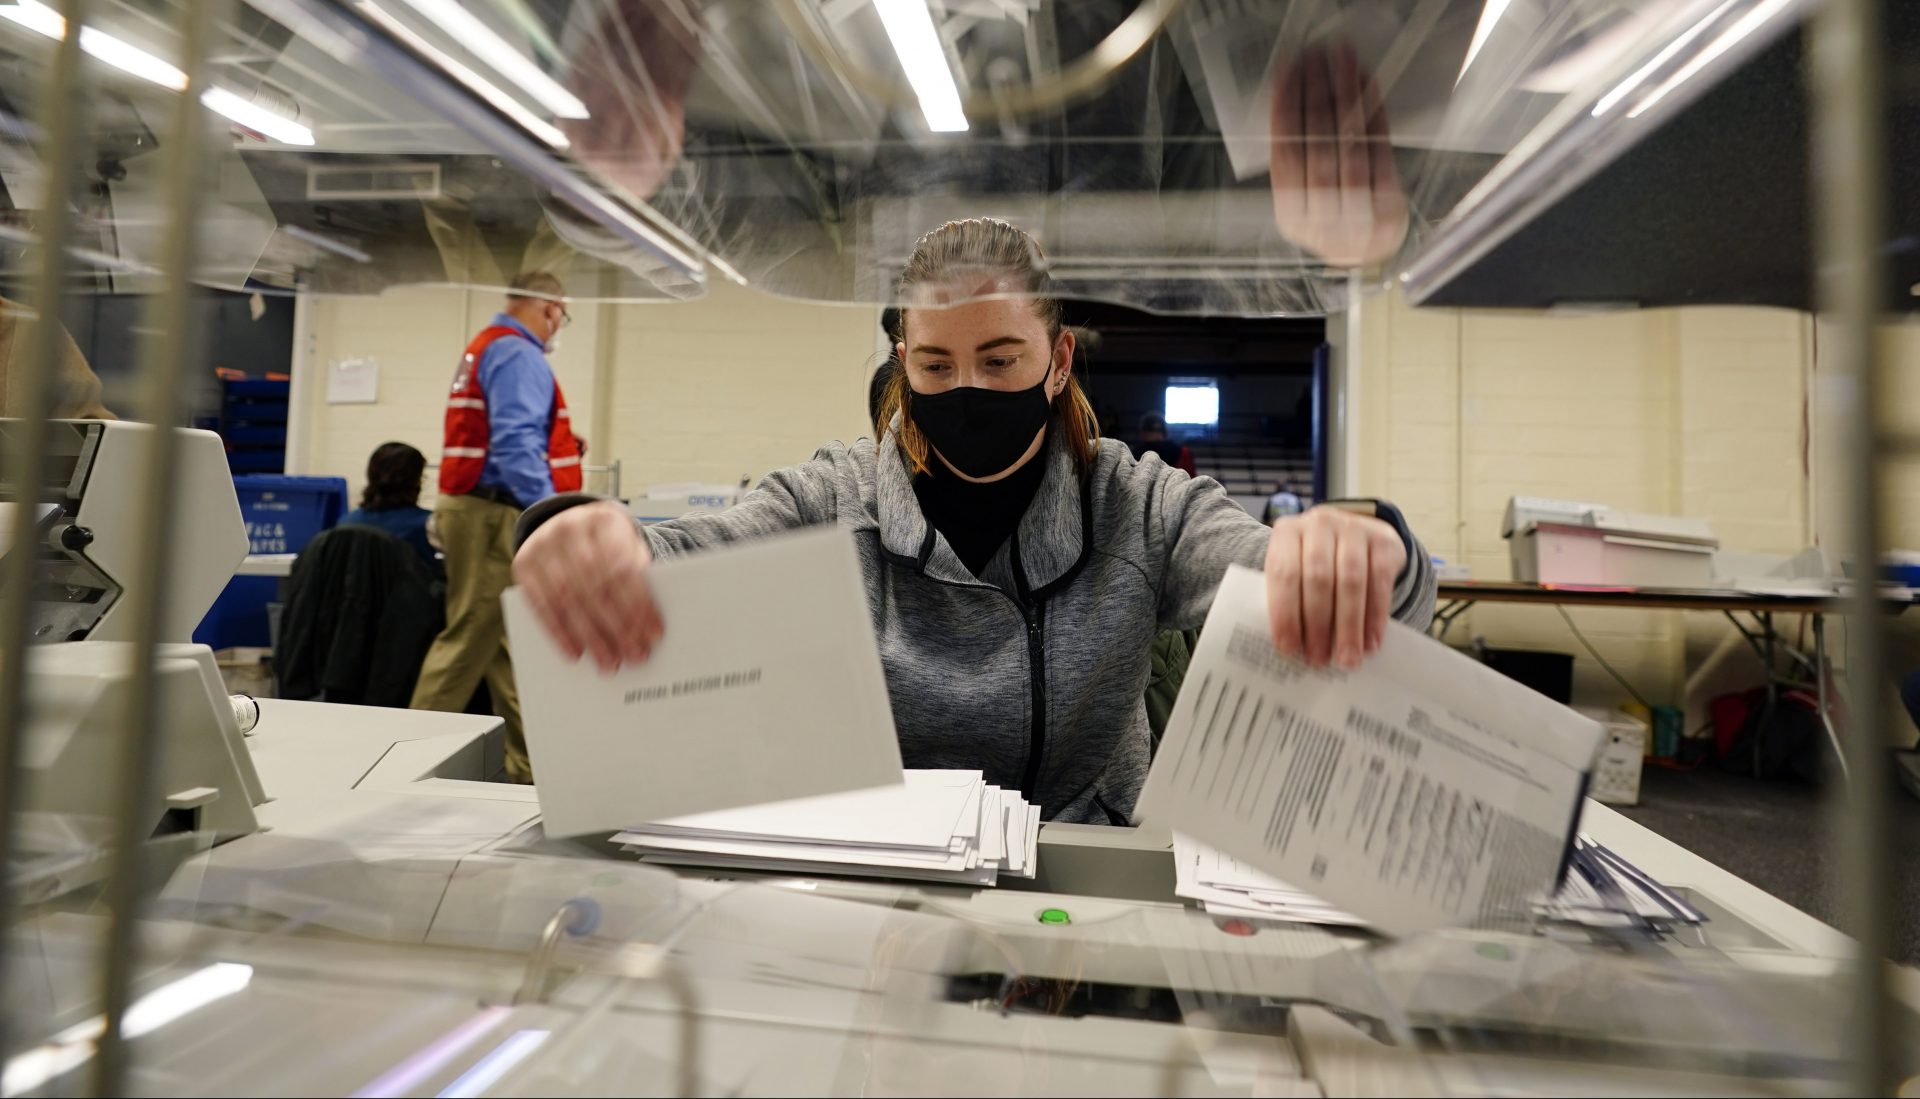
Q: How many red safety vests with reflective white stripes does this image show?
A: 1